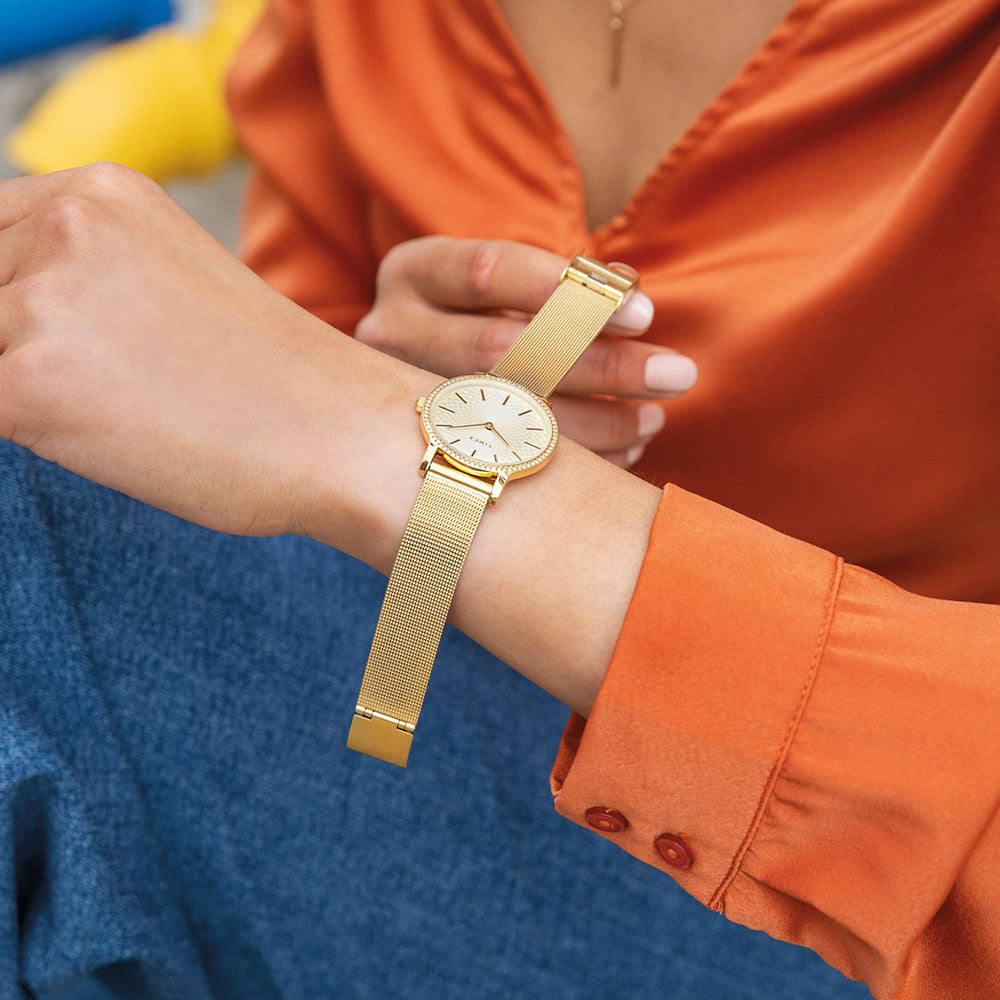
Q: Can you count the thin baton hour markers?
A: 12